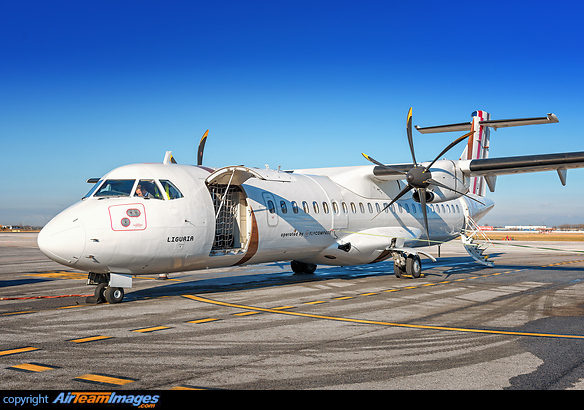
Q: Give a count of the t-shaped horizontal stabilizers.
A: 1